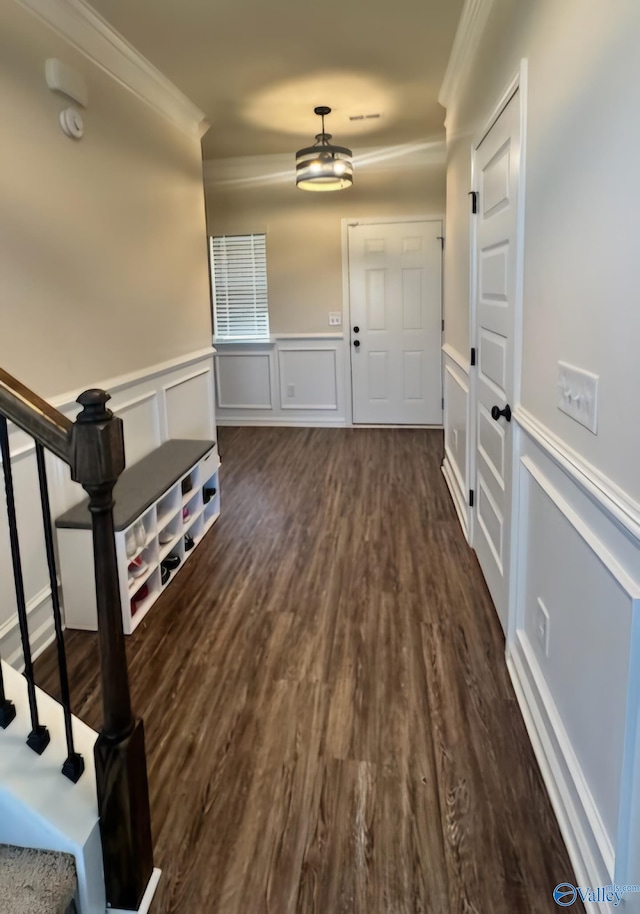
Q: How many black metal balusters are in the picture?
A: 3